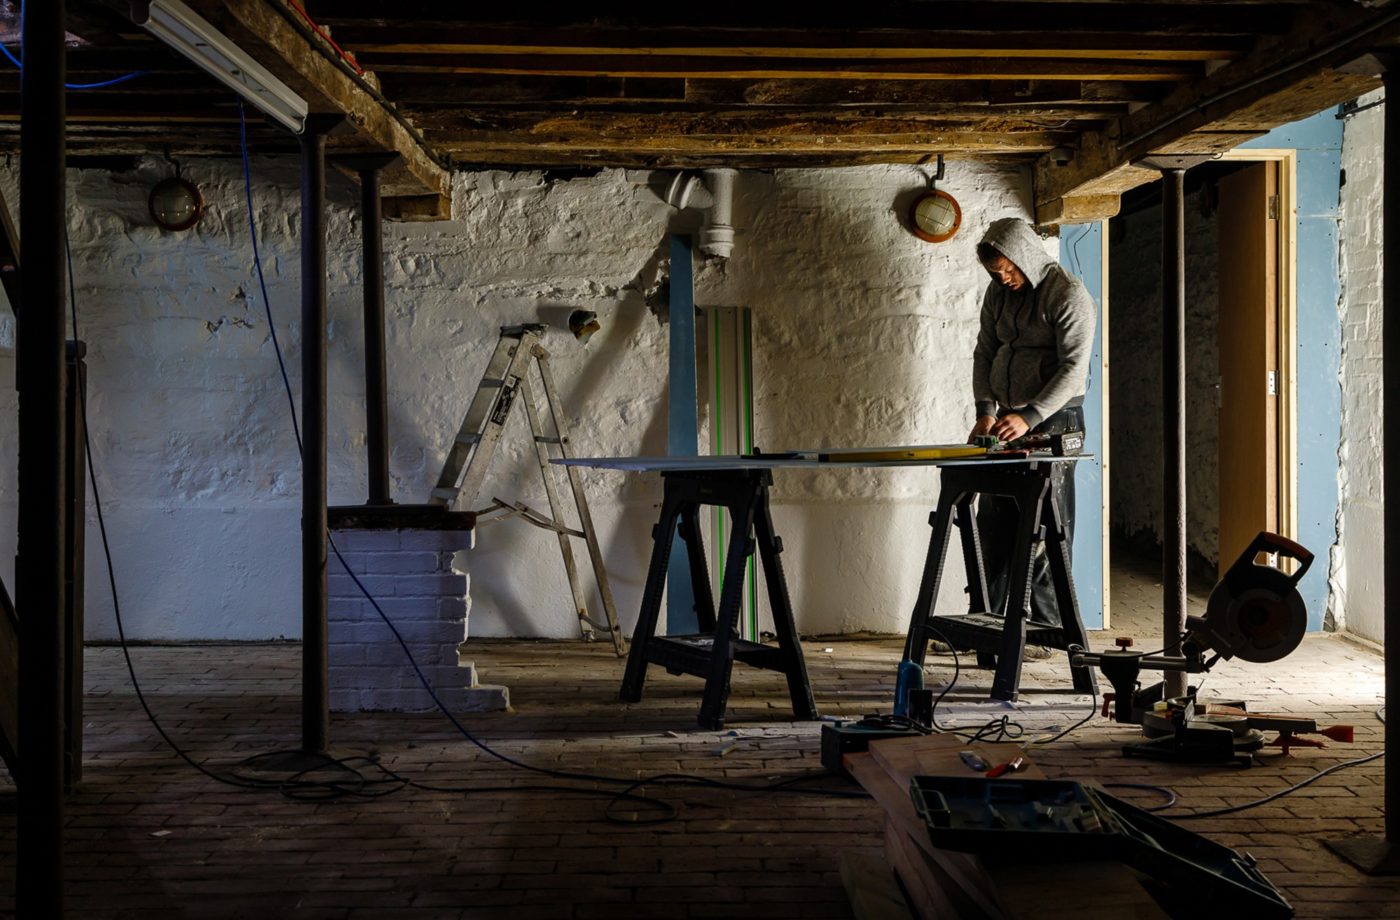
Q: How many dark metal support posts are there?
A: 5